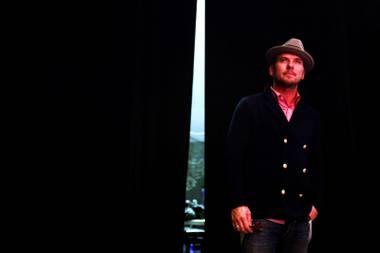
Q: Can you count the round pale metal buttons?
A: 6